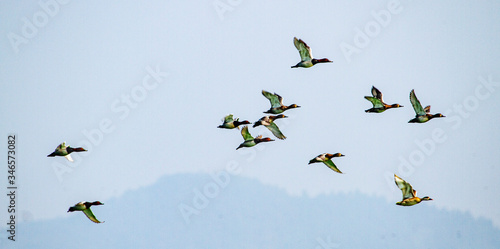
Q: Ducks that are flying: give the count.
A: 11